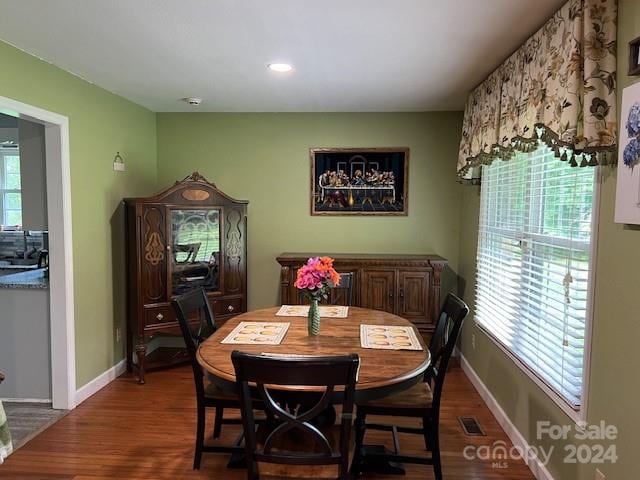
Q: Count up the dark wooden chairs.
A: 4